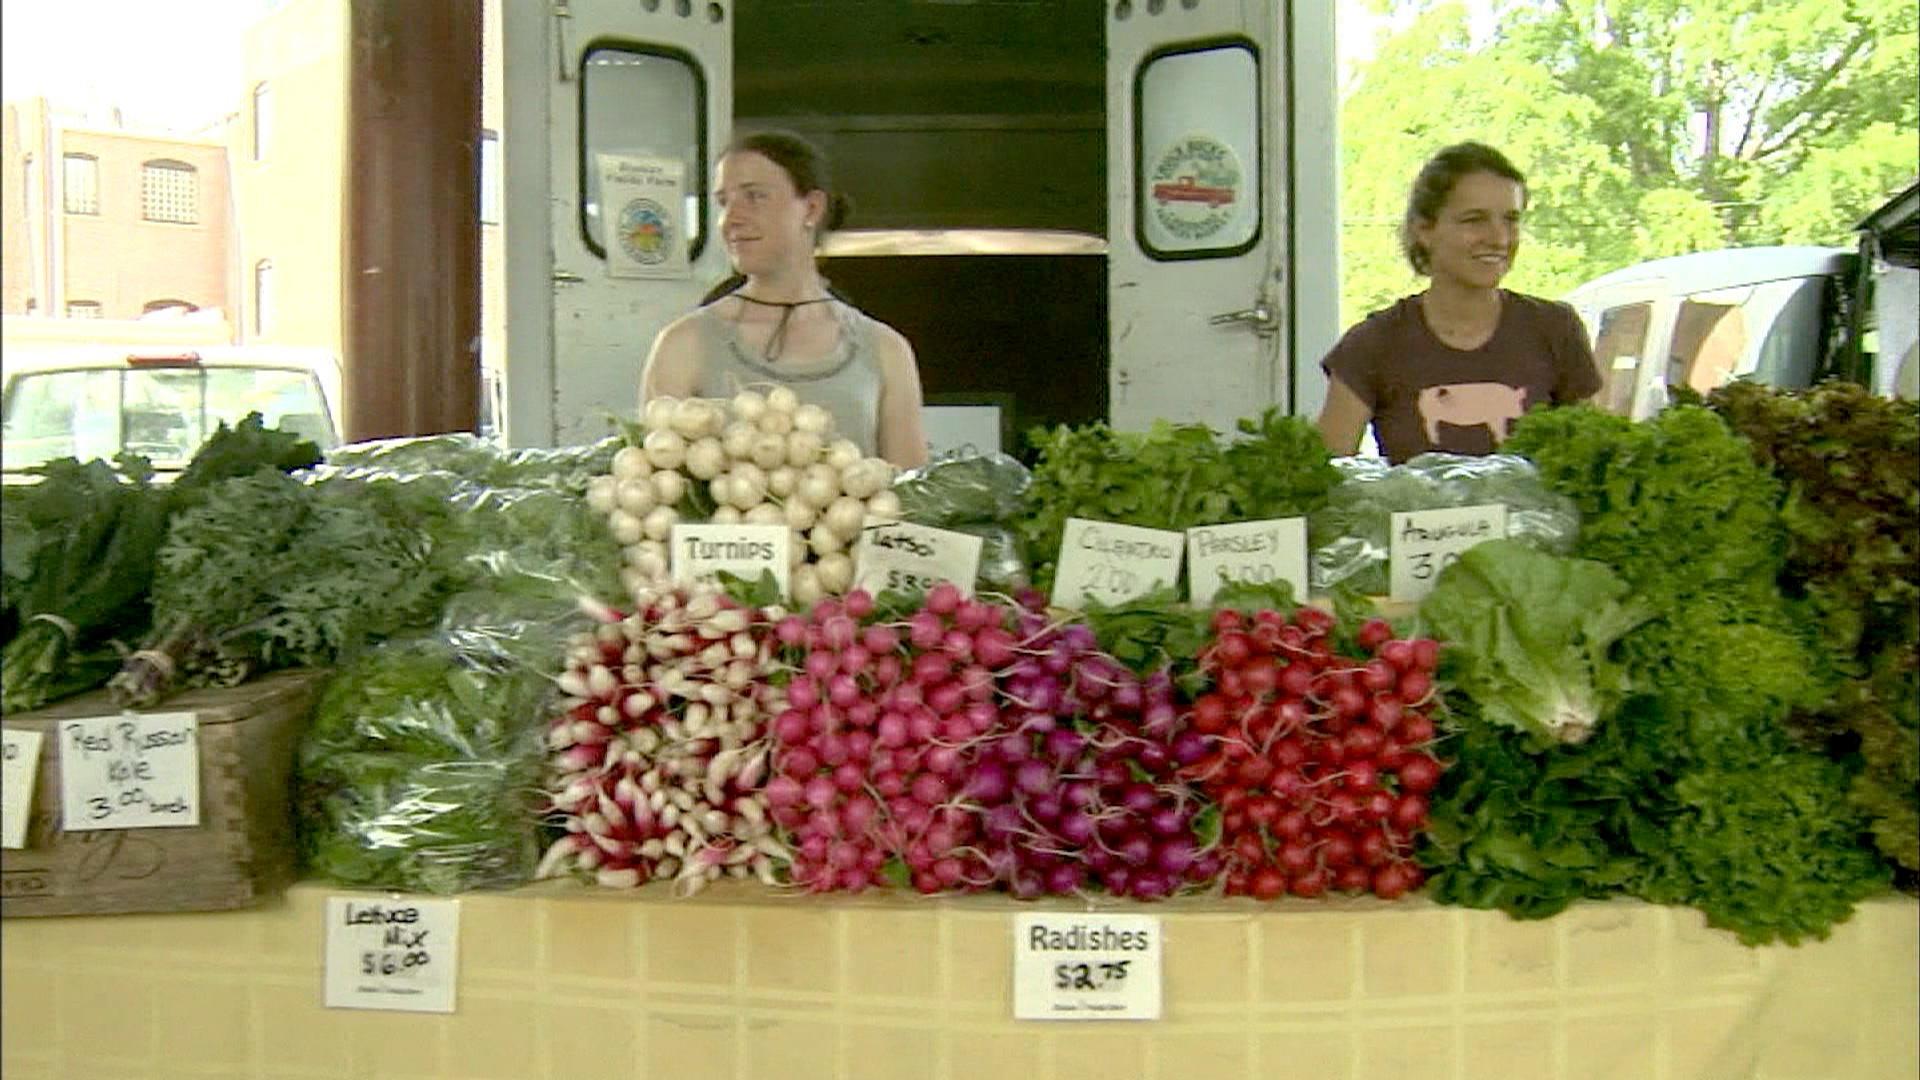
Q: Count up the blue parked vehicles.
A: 0